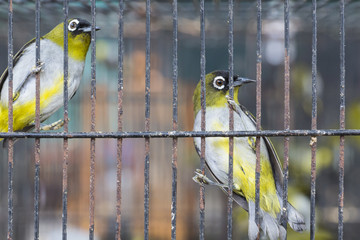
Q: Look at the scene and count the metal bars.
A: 14